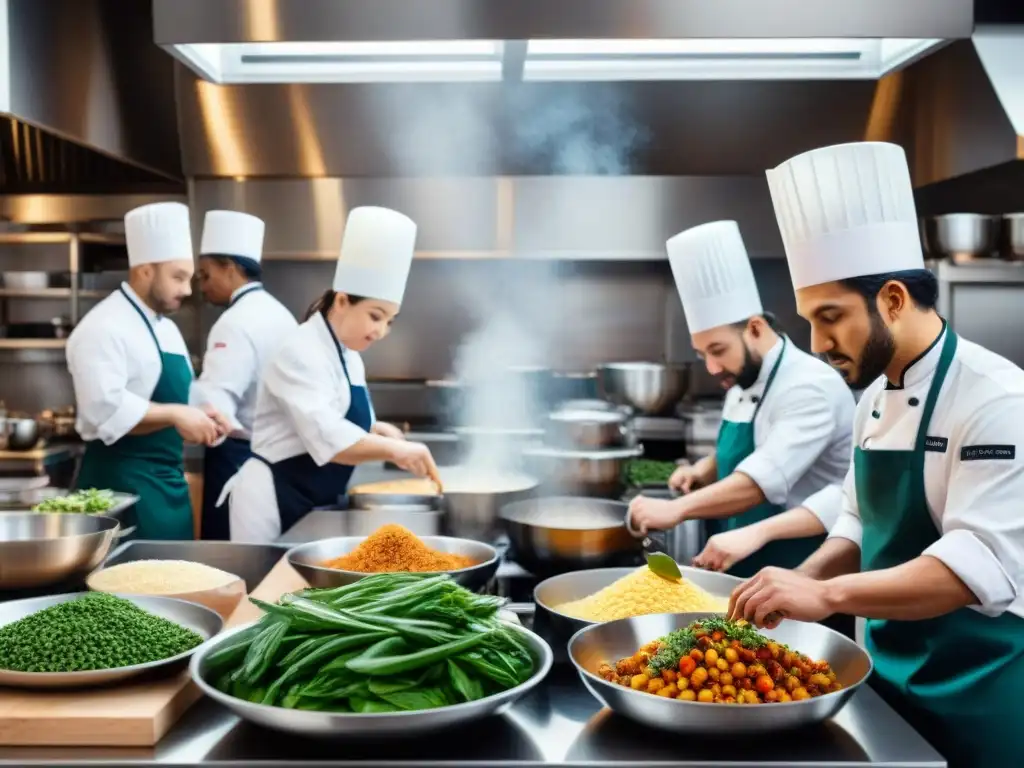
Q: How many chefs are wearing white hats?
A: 5